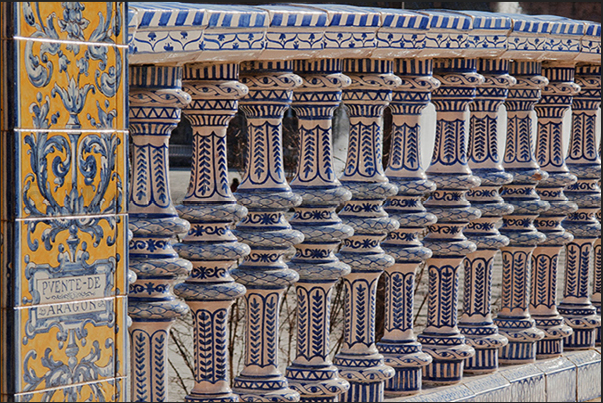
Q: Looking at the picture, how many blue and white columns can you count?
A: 11